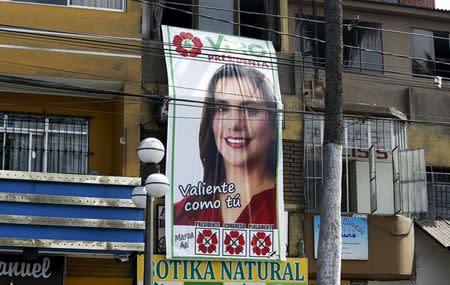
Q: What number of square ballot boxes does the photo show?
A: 3